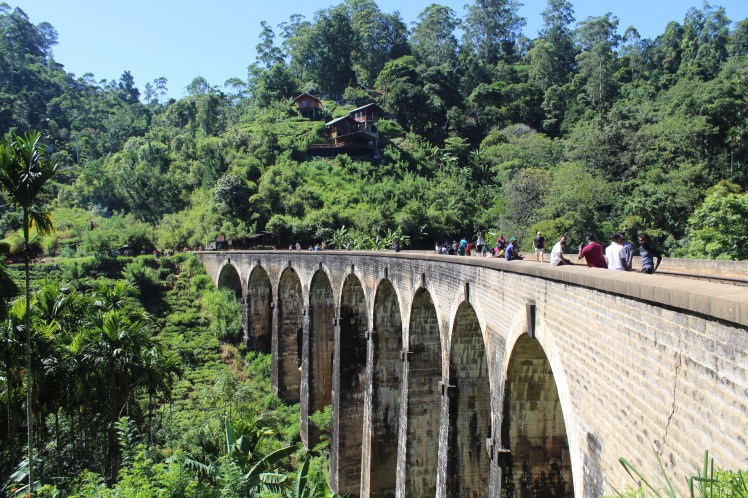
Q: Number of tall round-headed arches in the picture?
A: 9